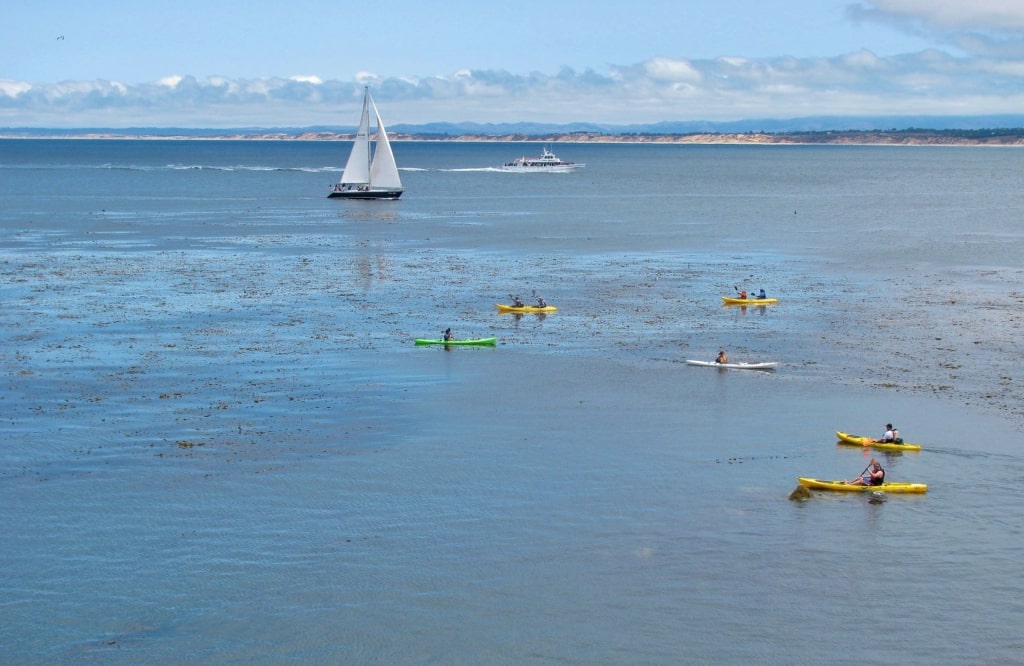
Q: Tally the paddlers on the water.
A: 8